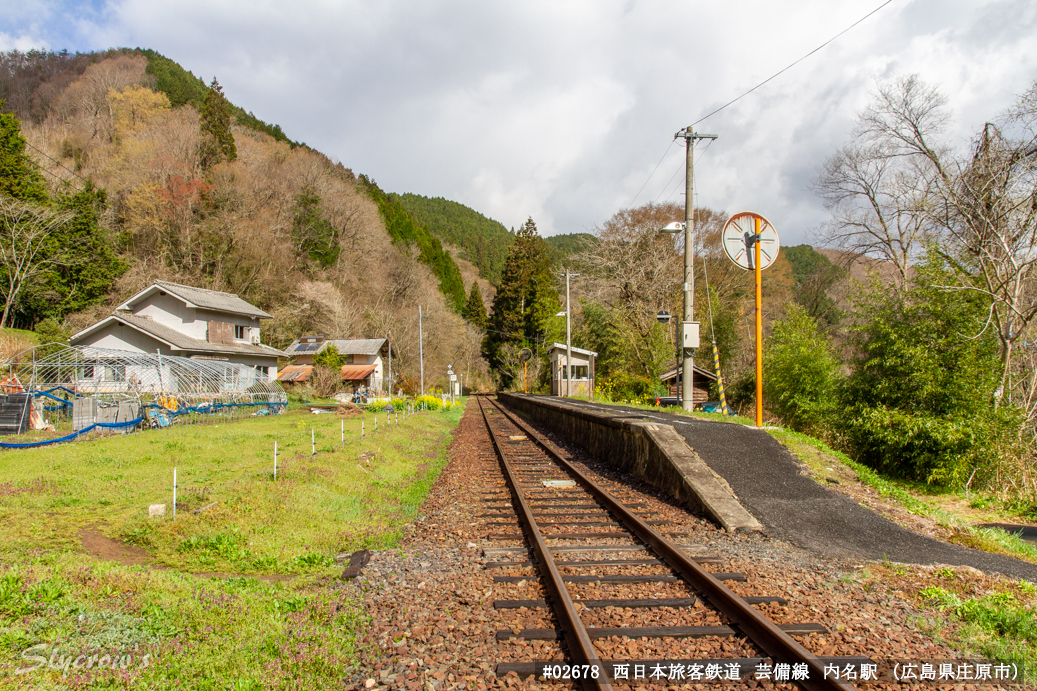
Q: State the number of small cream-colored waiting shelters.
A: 1